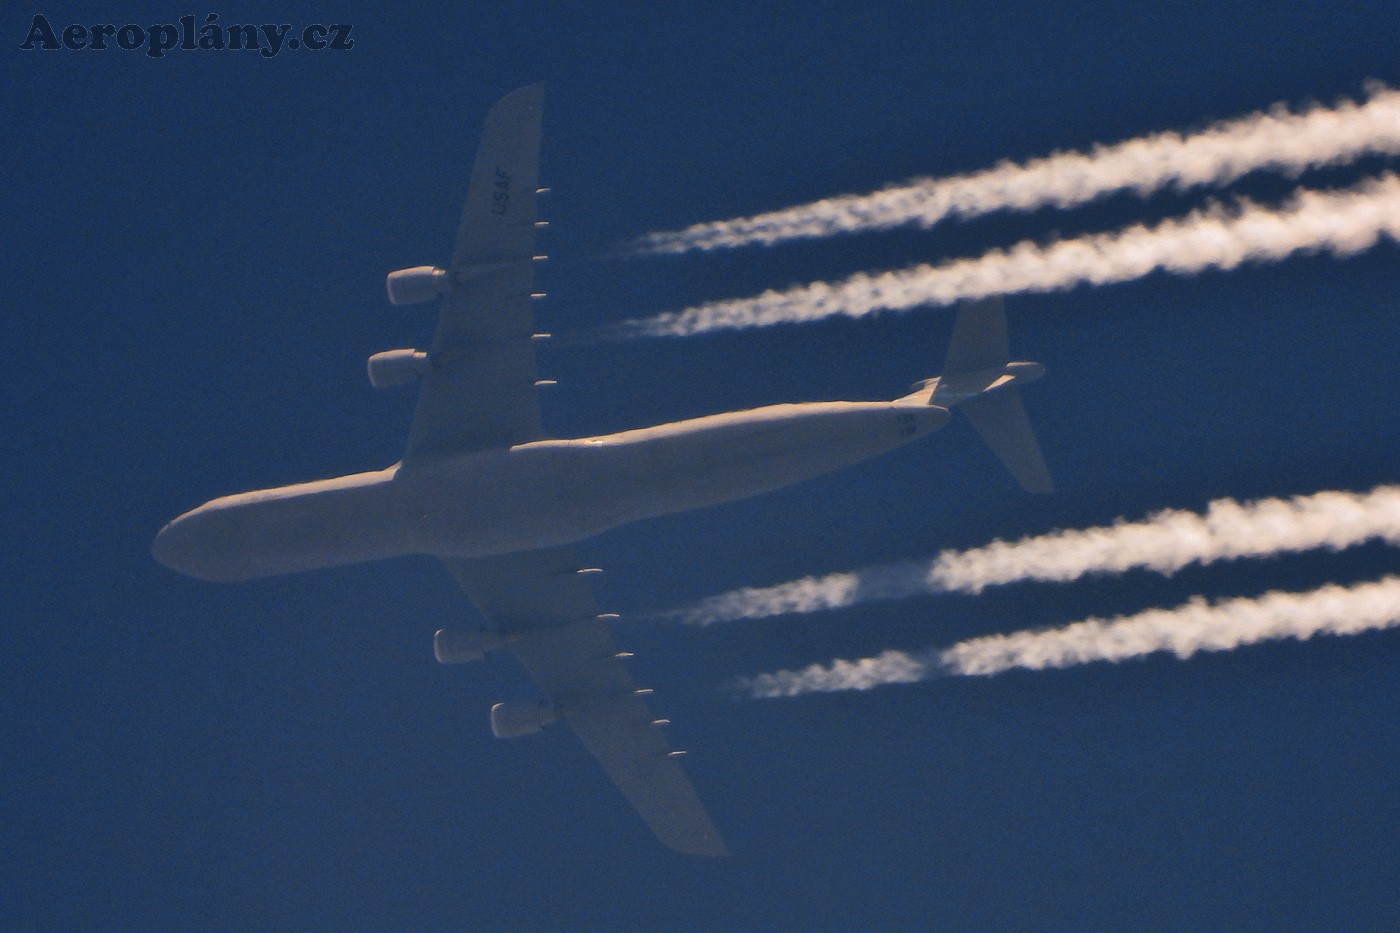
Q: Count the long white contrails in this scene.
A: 4